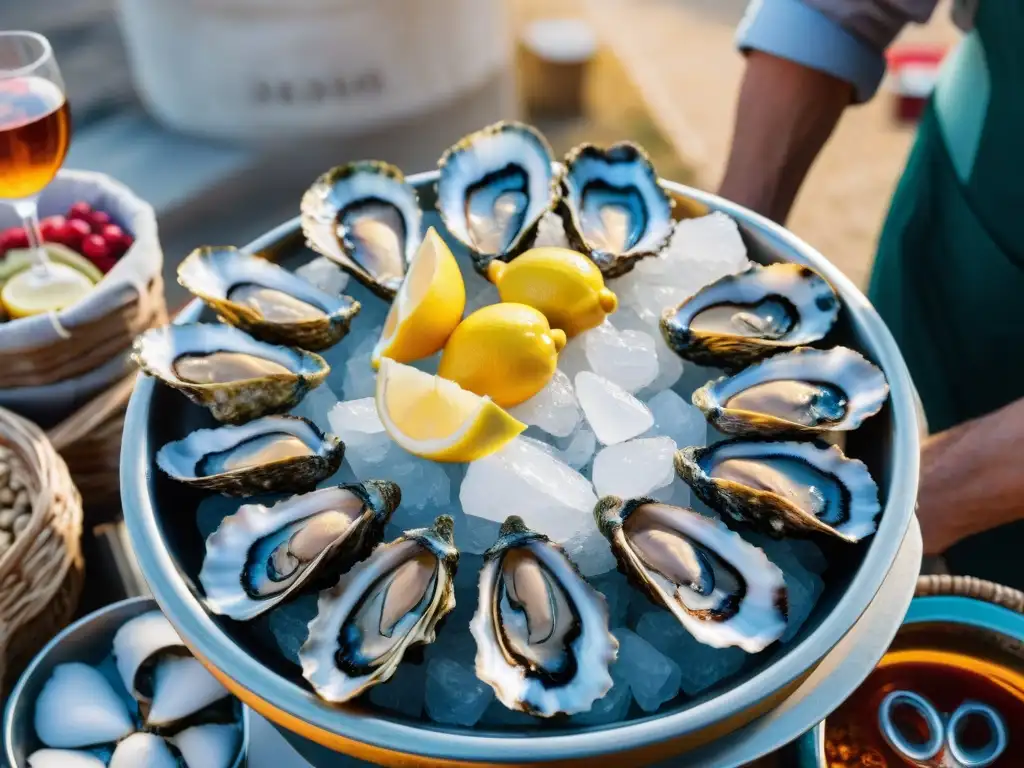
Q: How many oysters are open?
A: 13